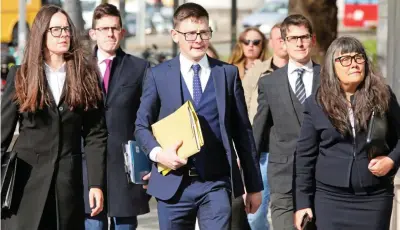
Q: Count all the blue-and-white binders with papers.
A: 1